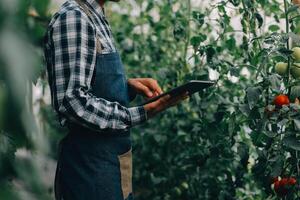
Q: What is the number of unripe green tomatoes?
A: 3